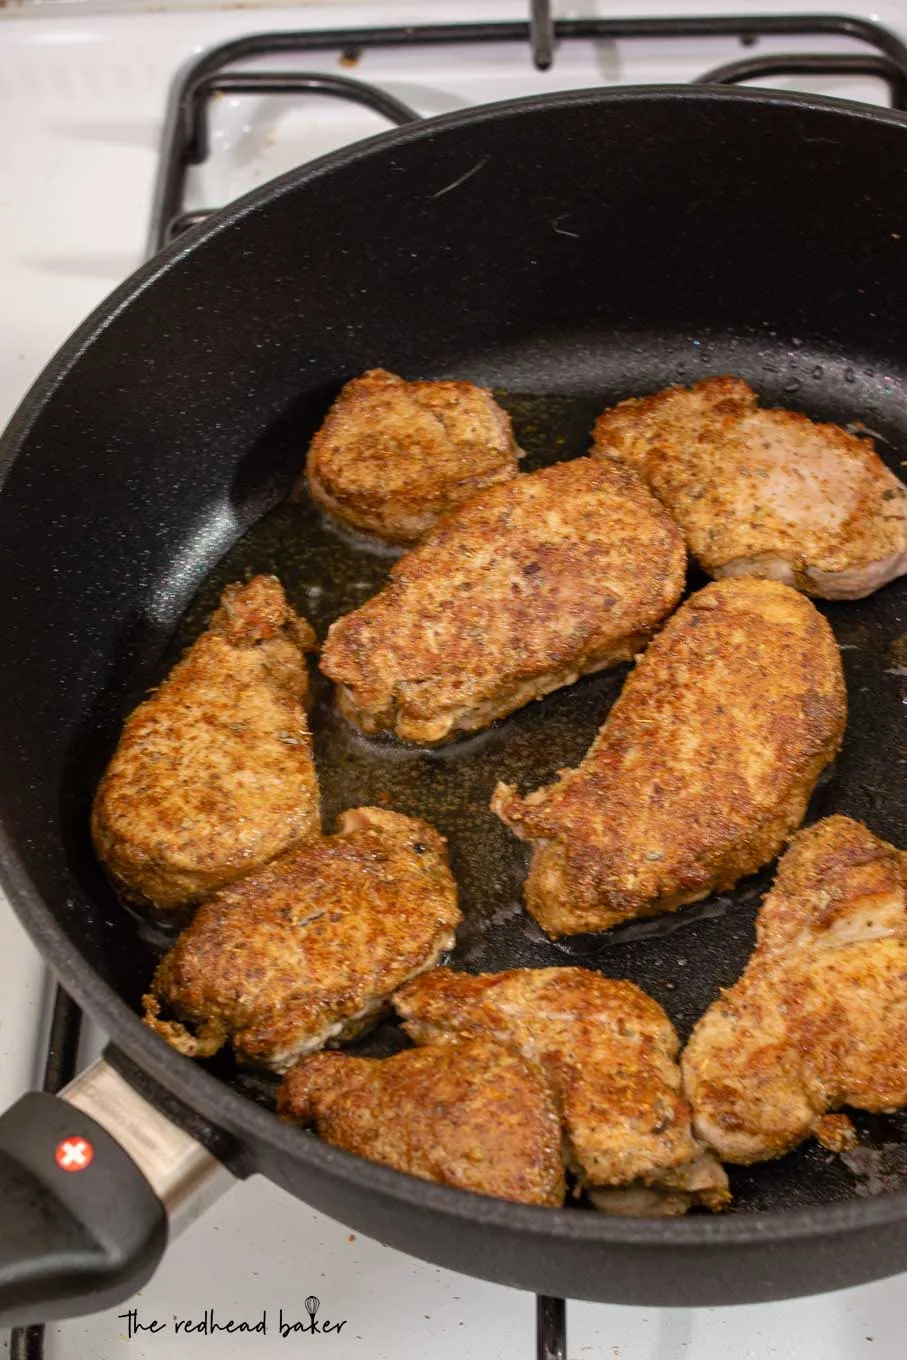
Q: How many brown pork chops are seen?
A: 9